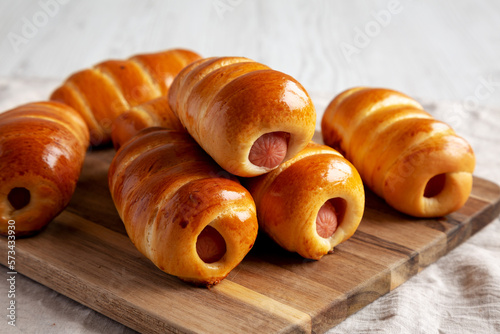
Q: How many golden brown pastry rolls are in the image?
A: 7